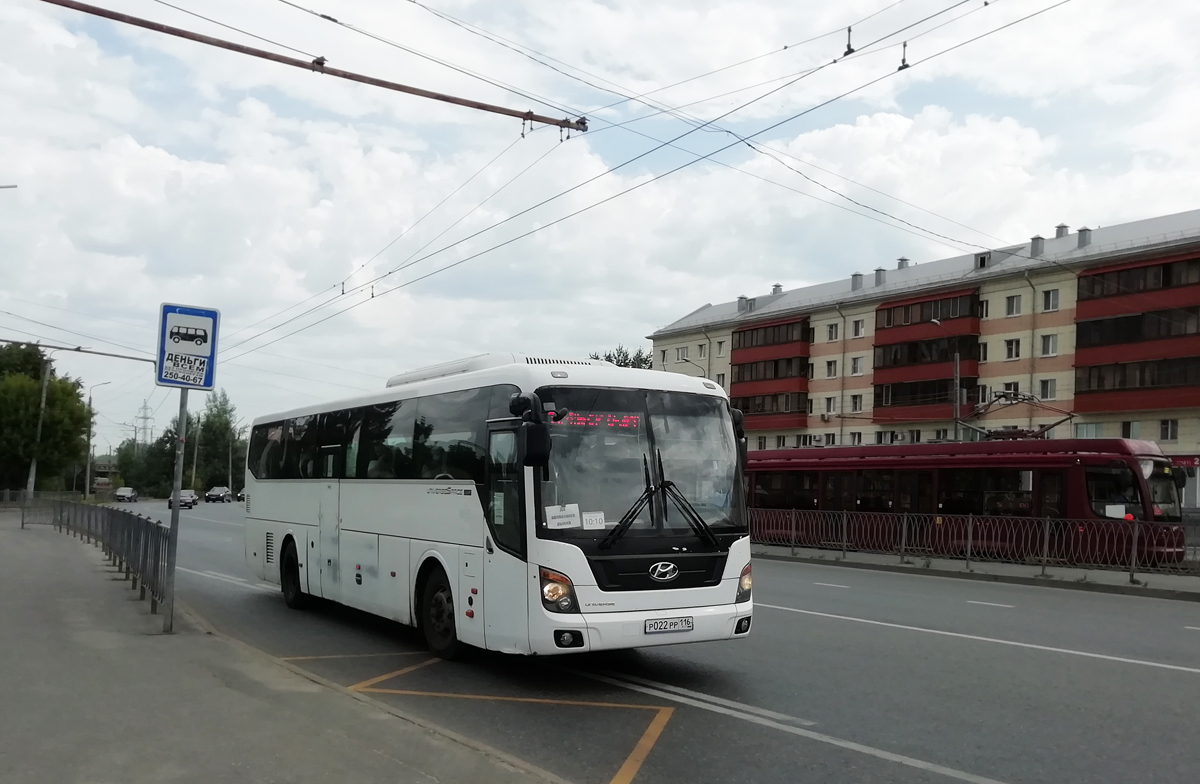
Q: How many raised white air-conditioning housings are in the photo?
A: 1